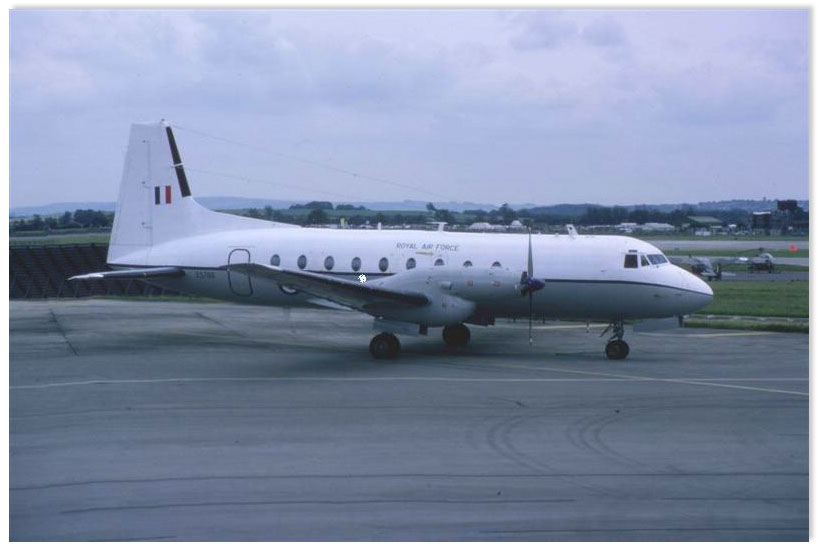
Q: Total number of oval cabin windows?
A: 9